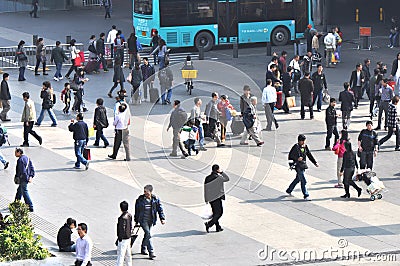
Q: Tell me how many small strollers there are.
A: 1